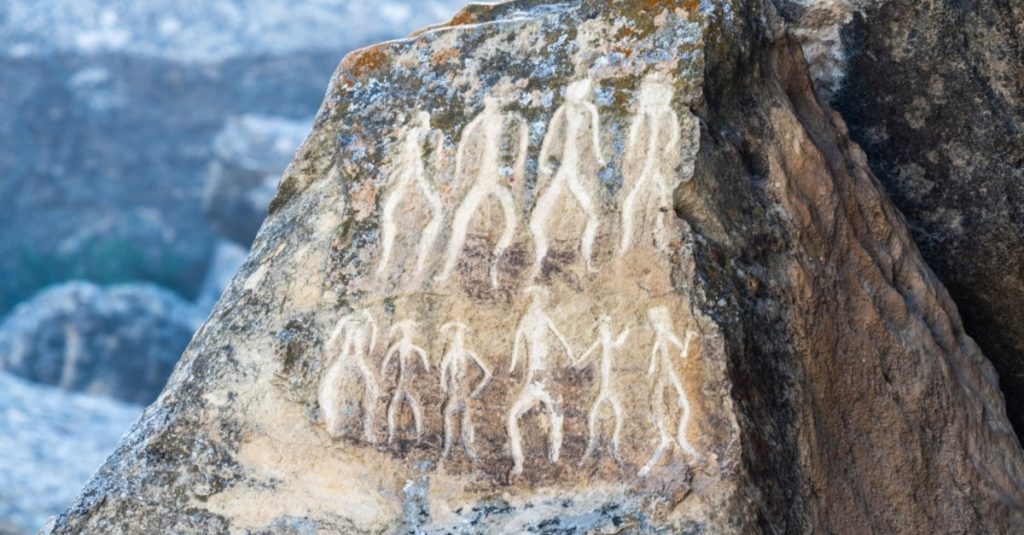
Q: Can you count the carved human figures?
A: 10